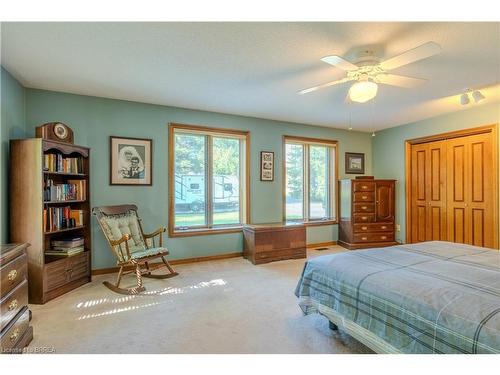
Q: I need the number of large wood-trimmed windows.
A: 2